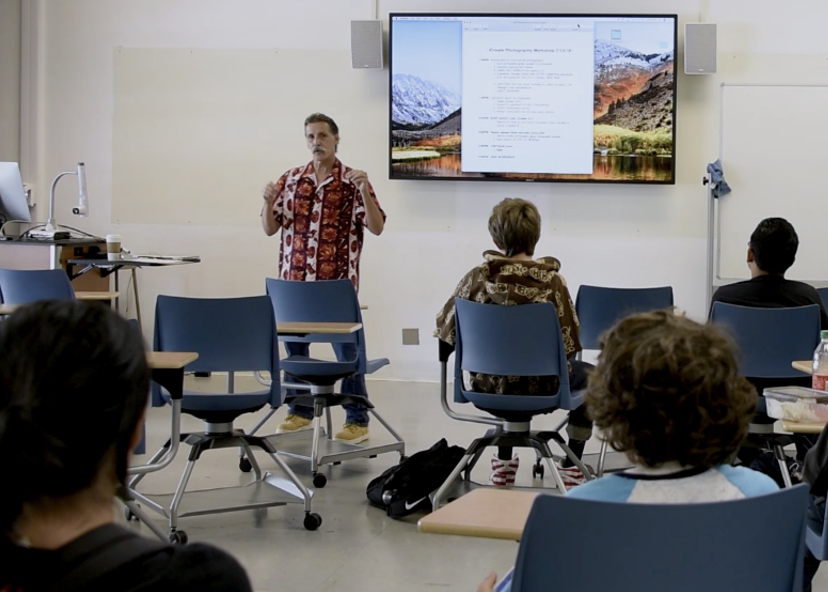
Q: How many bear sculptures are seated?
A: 0